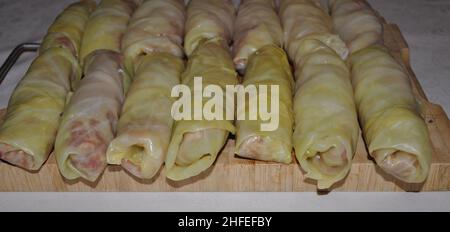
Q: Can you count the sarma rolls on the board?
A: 14